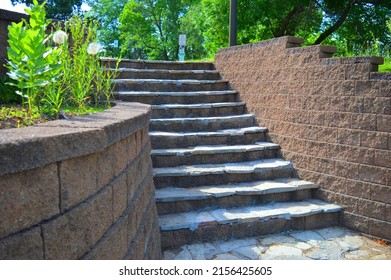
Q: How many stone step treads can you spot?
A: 11